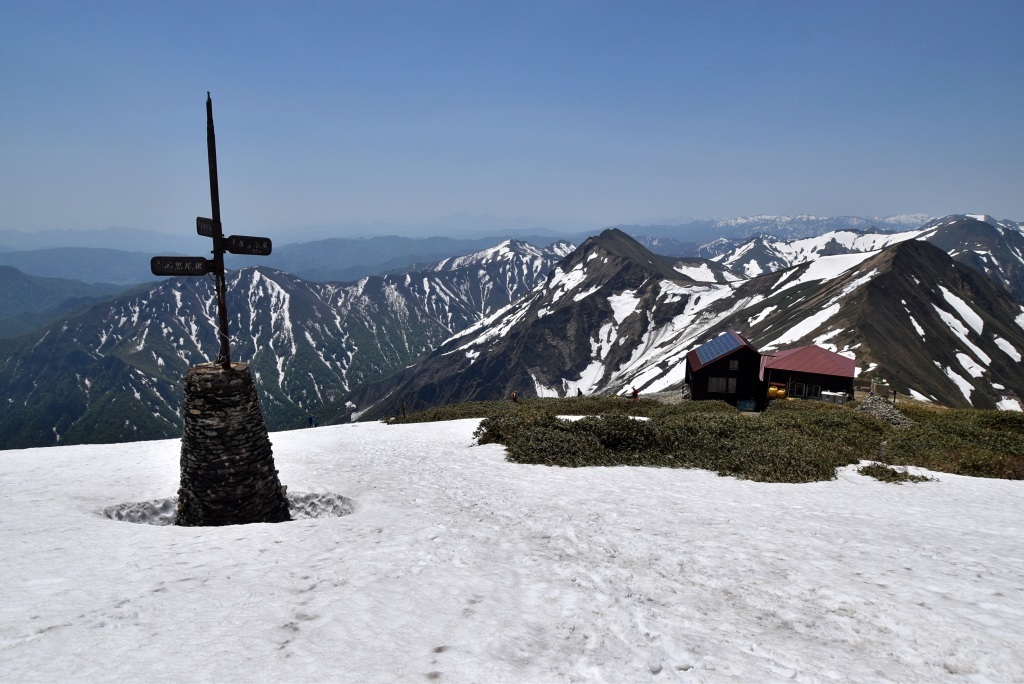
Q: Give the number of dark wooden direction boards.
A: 3